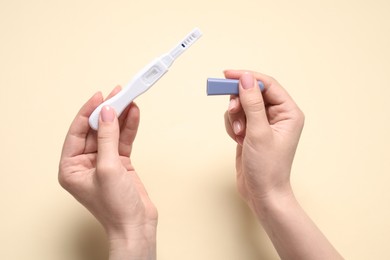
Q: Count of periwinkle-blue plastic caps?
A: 1